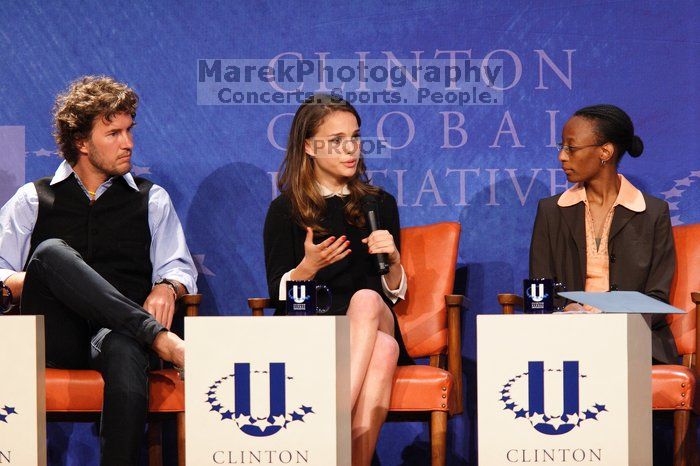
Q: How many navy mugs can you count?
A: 3